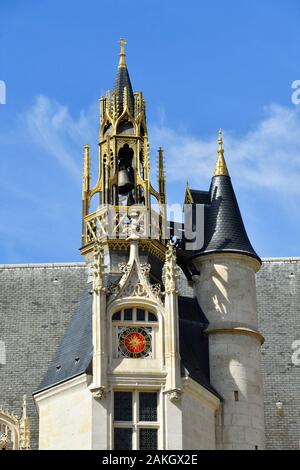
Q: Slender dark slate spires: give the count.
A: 2